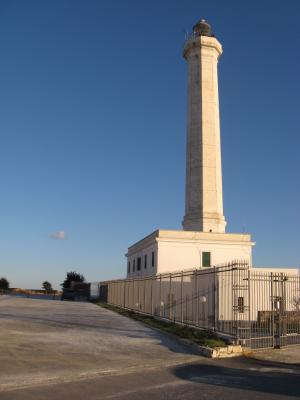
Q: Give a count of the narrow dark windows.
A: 5